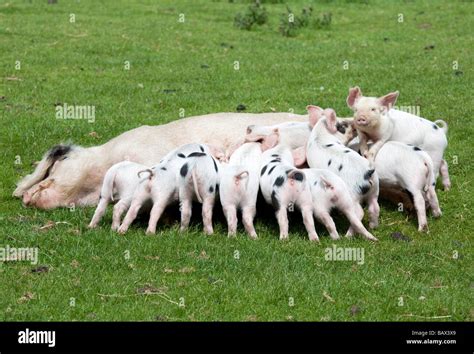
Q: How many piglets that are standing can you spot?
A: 9